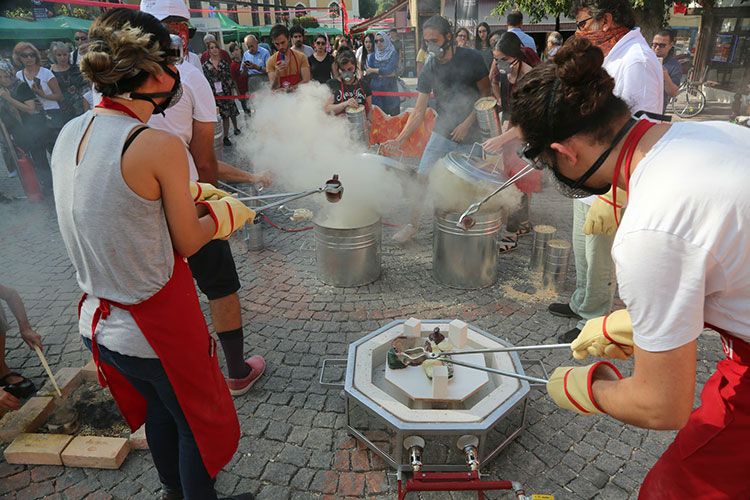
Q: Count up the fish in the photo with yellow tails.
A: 0